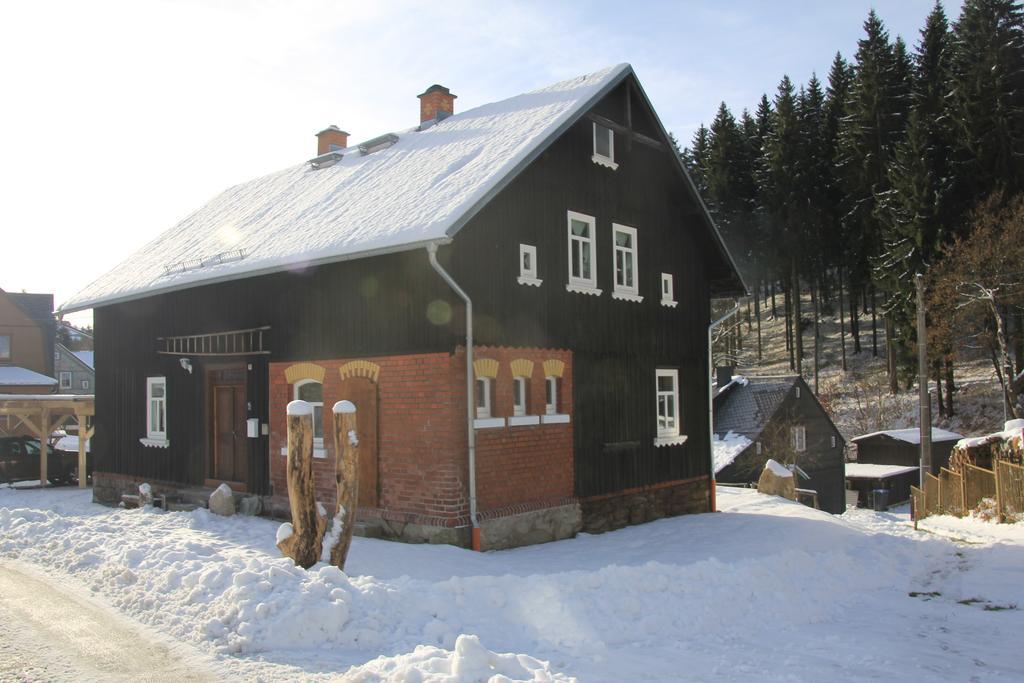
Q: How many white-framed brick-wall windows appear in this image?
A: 4